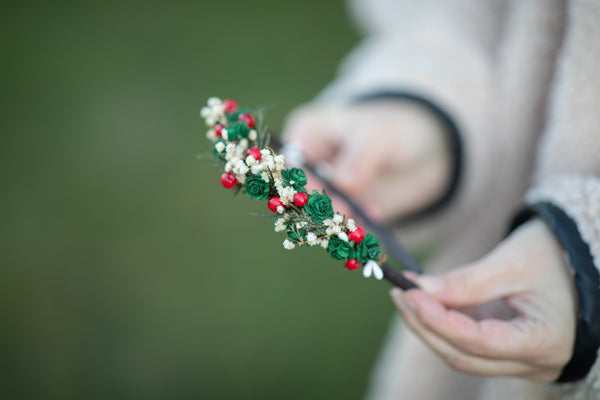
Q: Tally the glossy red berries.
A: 9